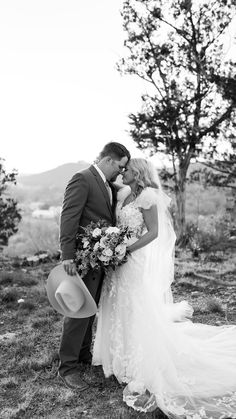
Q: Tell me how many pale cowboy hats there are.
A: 1